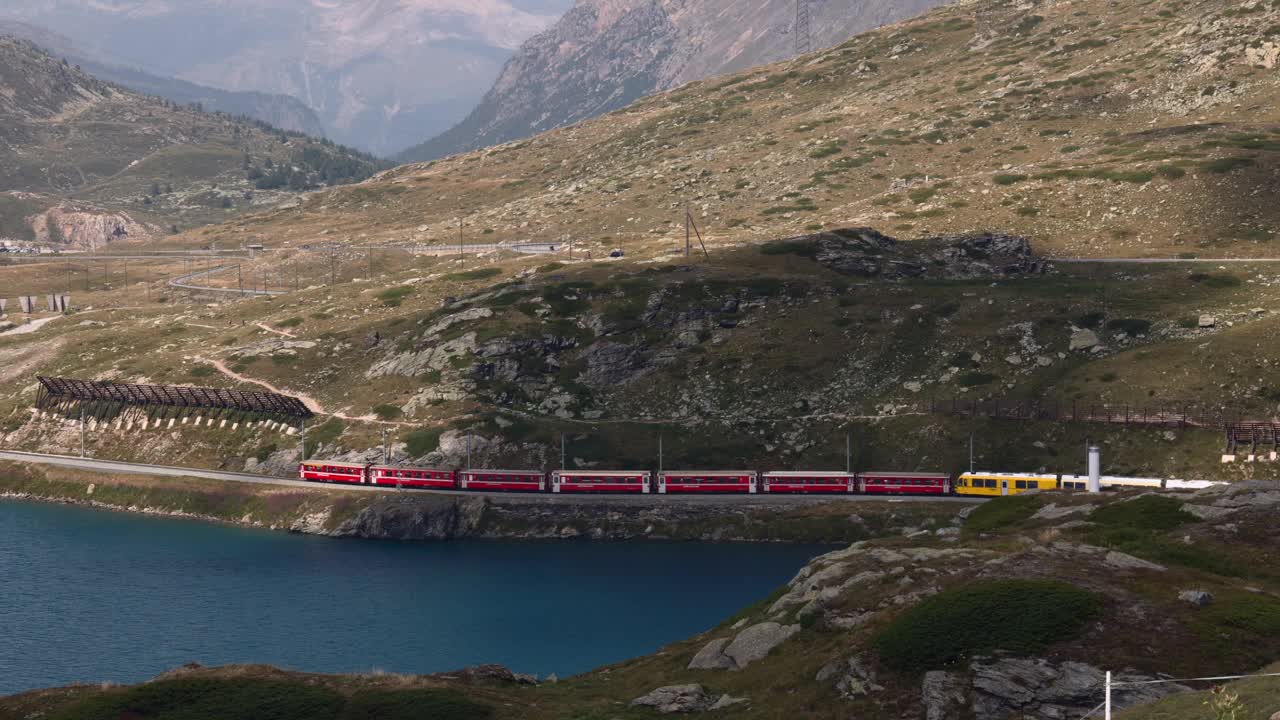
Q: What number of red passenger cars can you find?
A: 7